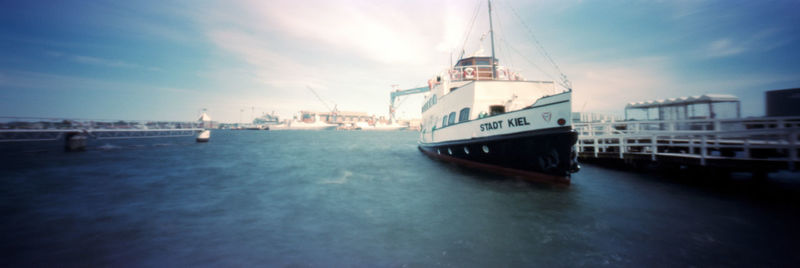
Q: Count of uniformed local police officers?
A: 0